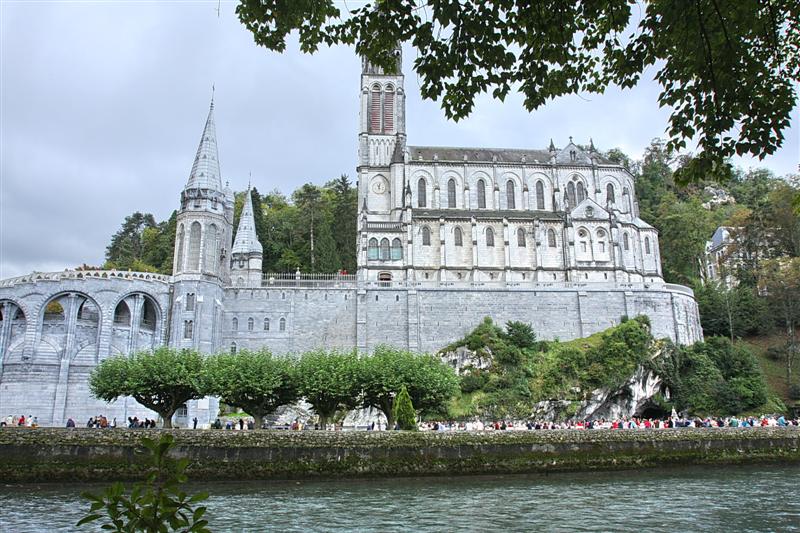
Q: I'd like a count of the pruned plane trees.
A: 4